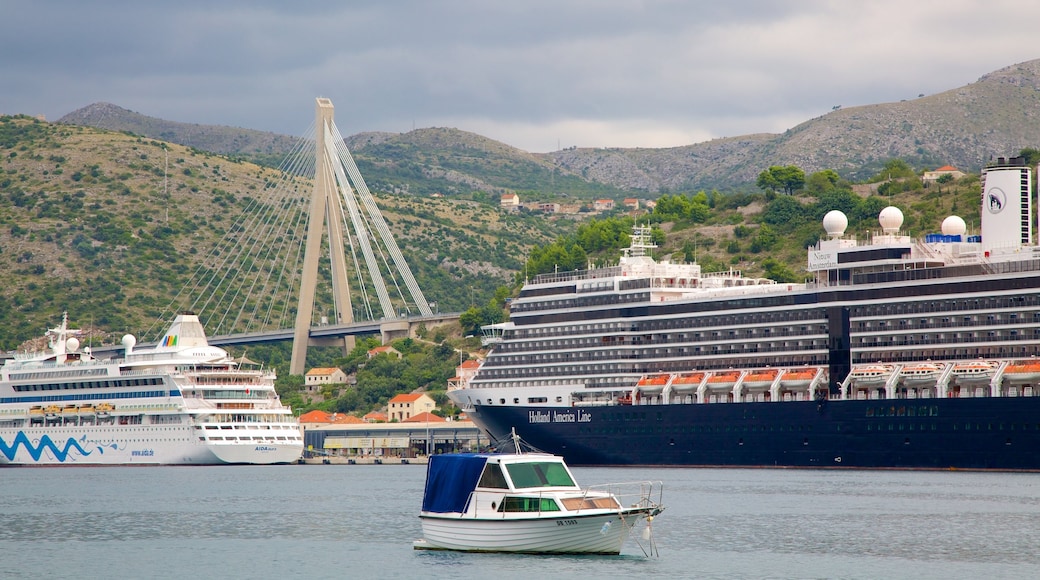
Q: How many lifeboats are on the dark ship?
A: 9